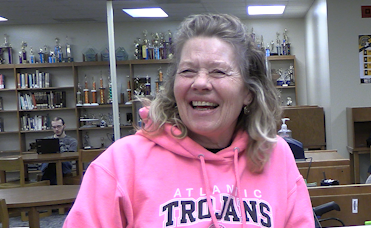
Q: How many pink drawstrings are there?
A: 2